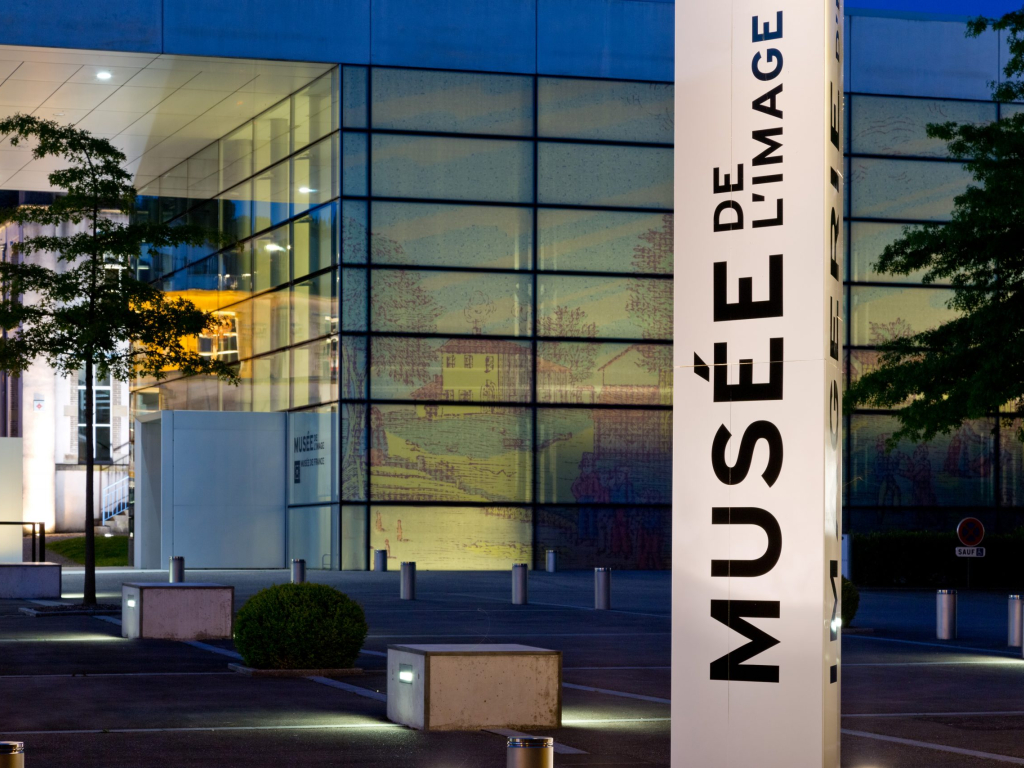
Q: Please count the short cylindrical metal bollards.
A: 11